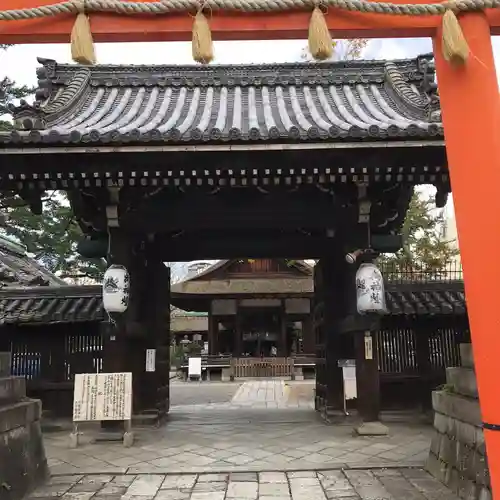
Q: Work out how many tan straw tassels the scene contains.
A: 4